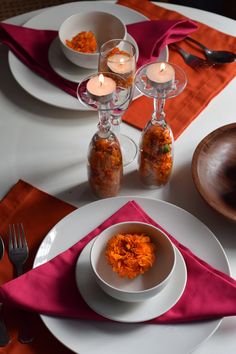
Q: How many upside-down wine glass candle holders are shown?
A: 2